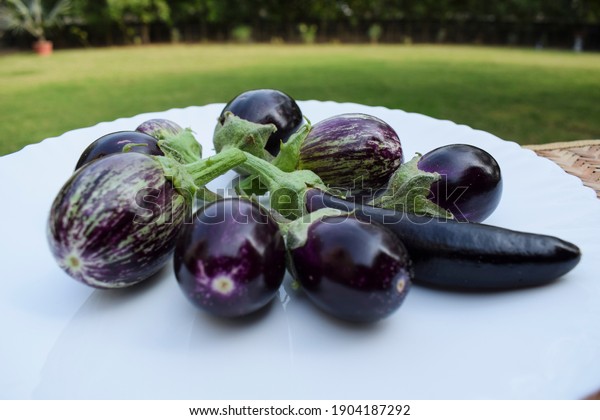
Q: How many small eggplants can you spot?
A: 8